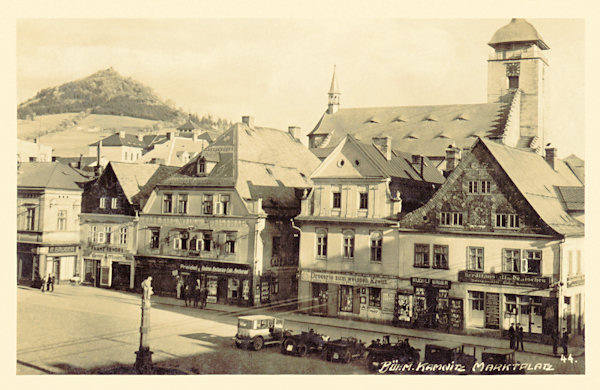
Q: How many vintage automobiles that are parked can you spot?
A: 6